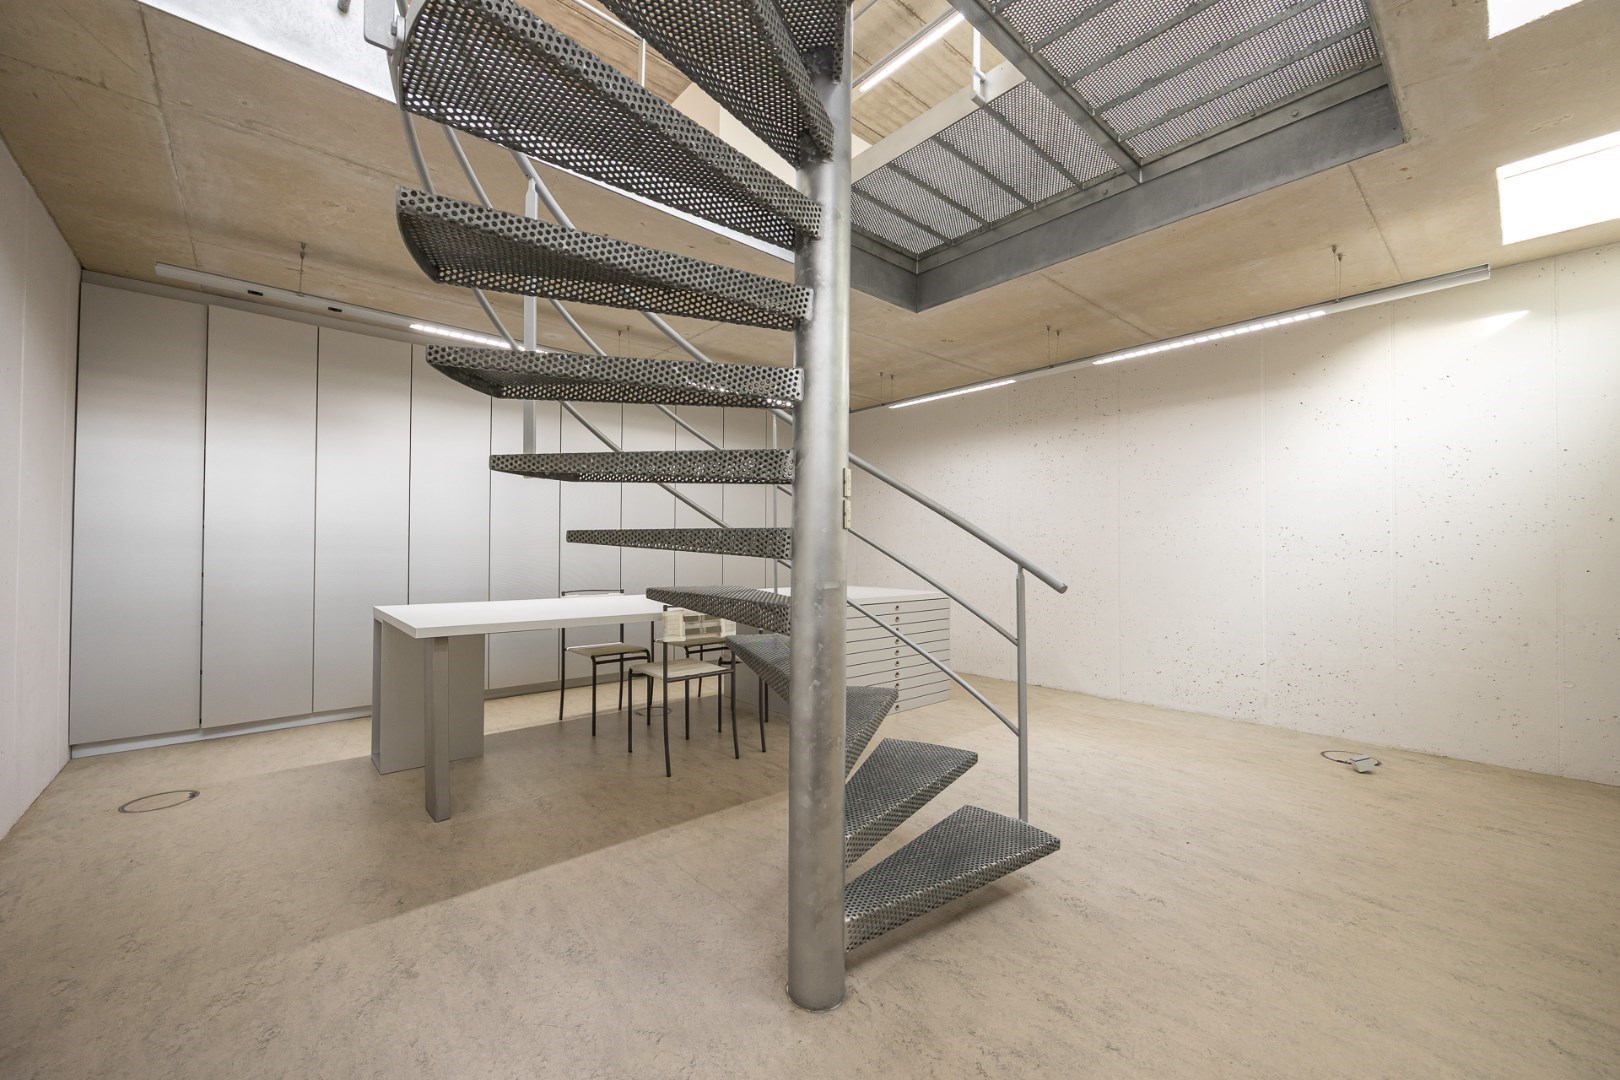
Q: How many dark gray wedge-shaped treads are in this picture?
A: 12